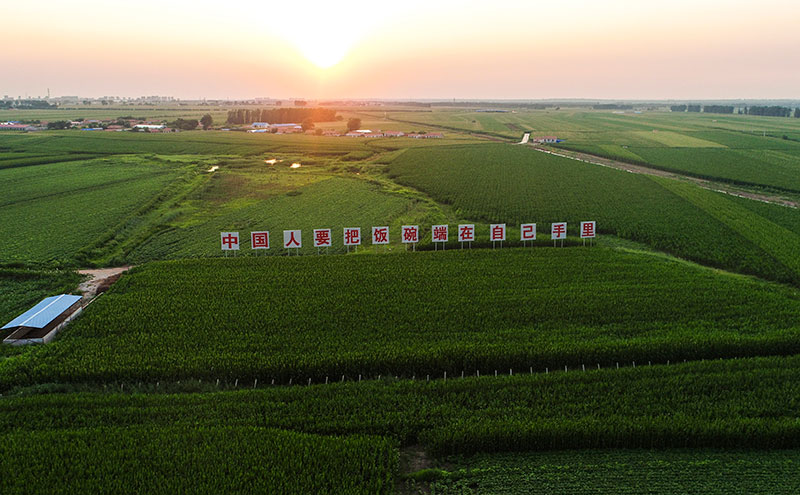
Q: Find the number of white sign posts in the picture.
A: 13